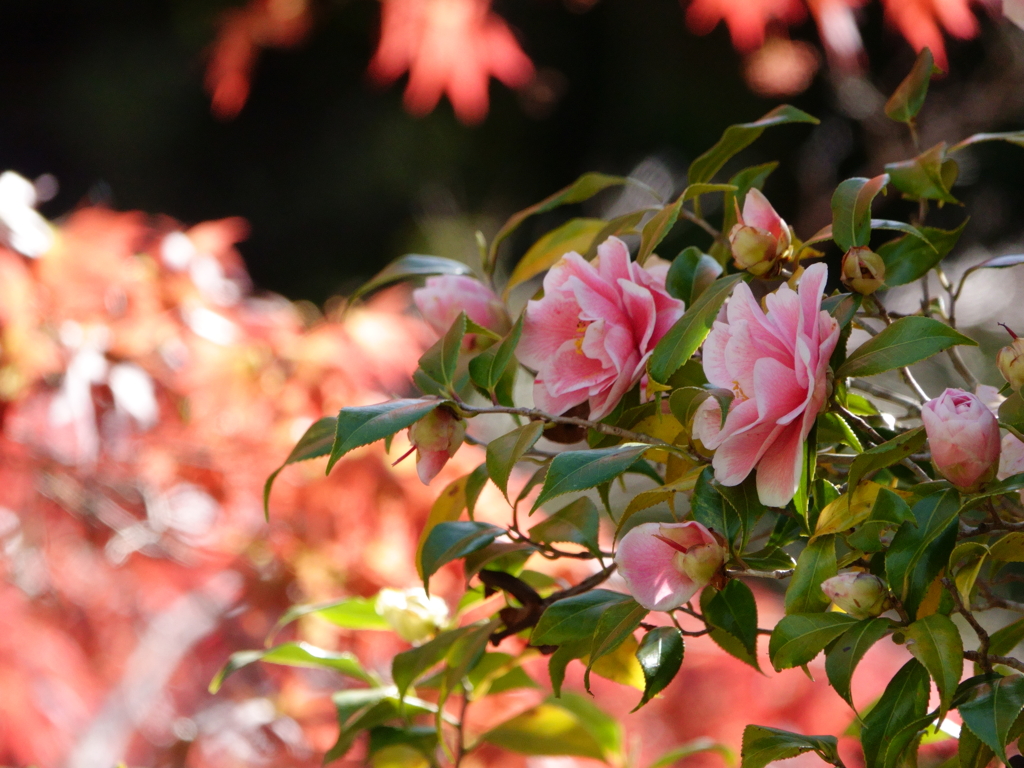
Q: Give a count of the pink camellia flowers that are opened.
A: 2